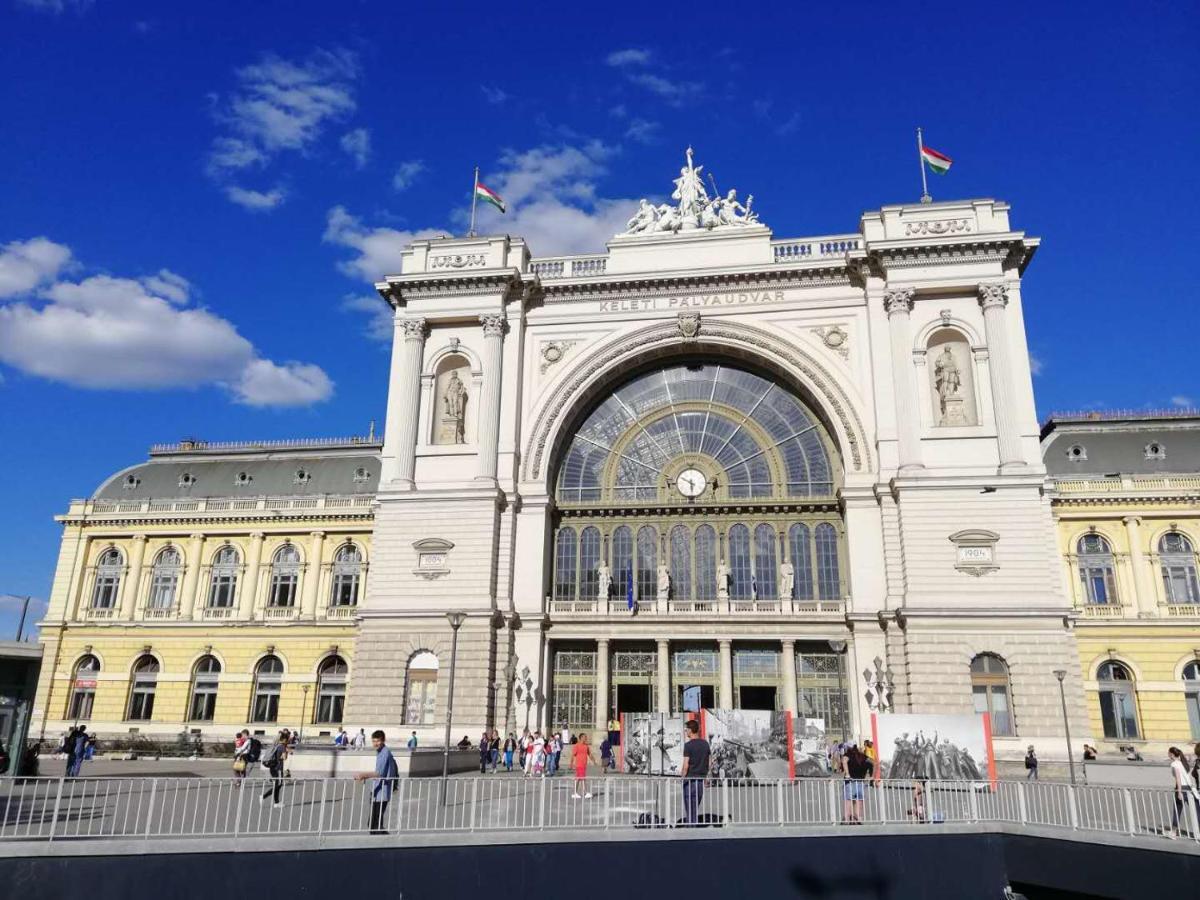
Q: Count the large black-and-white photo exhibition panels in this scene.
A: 4